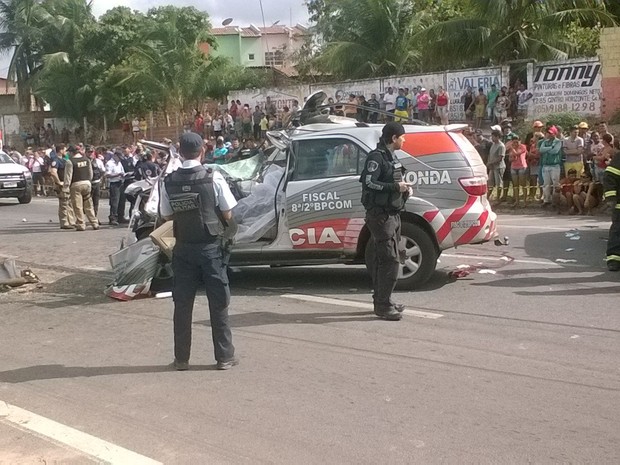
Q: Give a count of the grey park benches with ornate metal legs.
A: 0